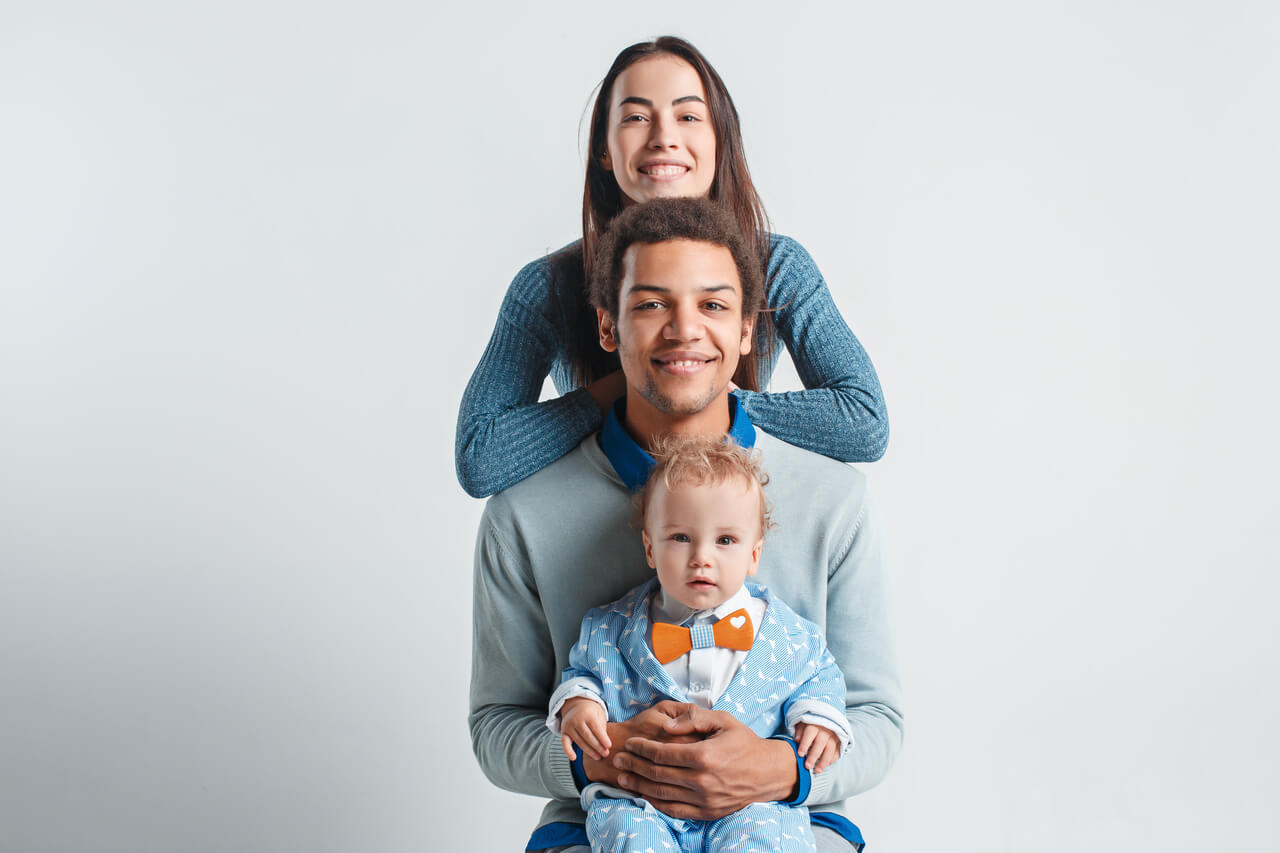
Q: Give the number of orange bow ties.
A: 1